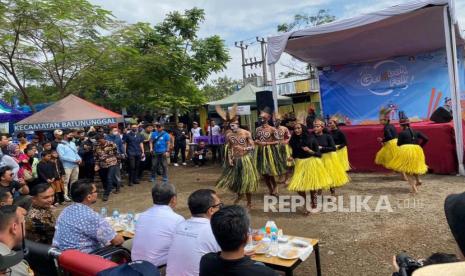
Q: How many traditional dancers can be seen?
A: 8